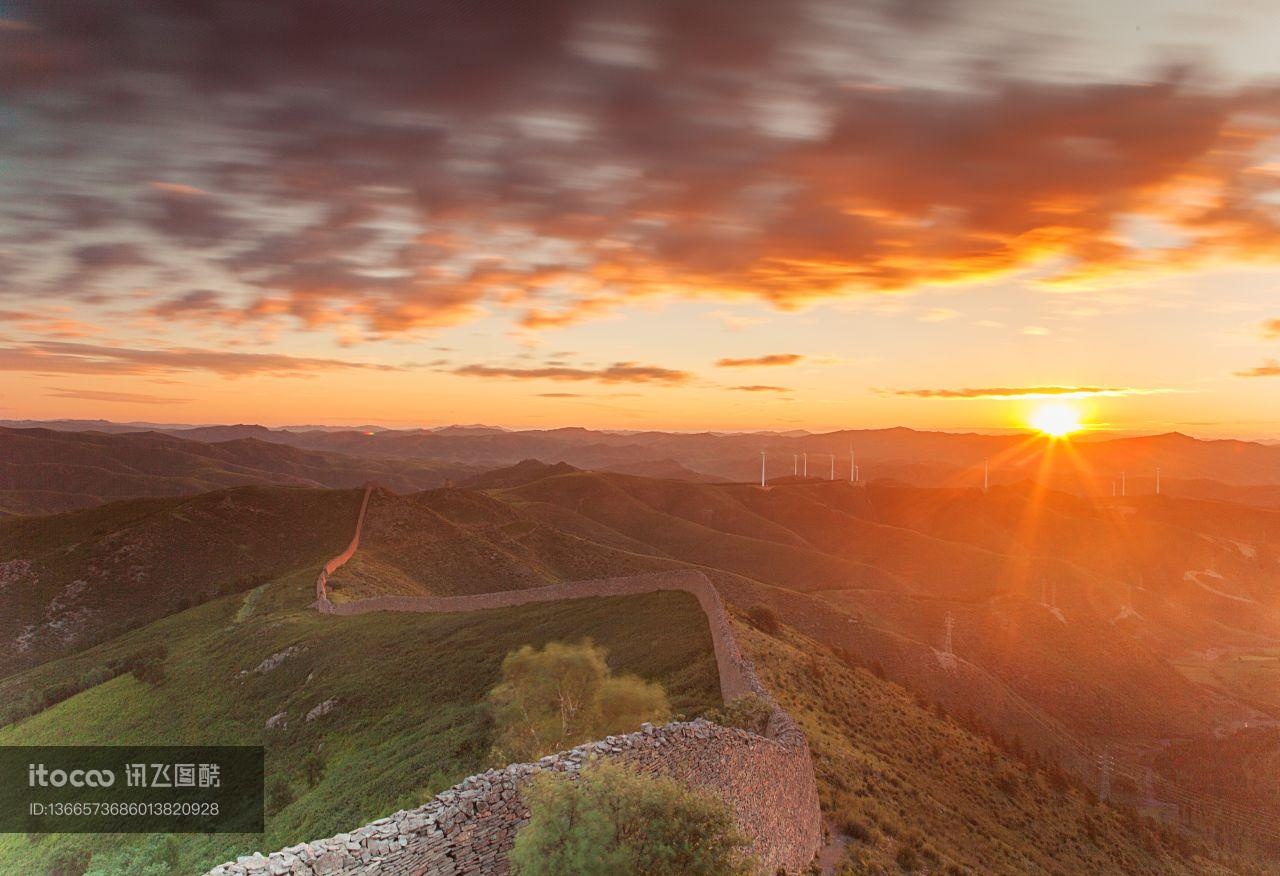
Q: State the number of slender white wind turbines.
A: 10